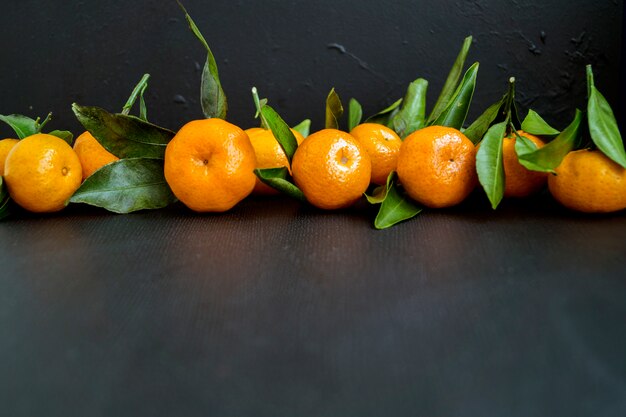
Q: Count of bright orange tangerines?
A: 10